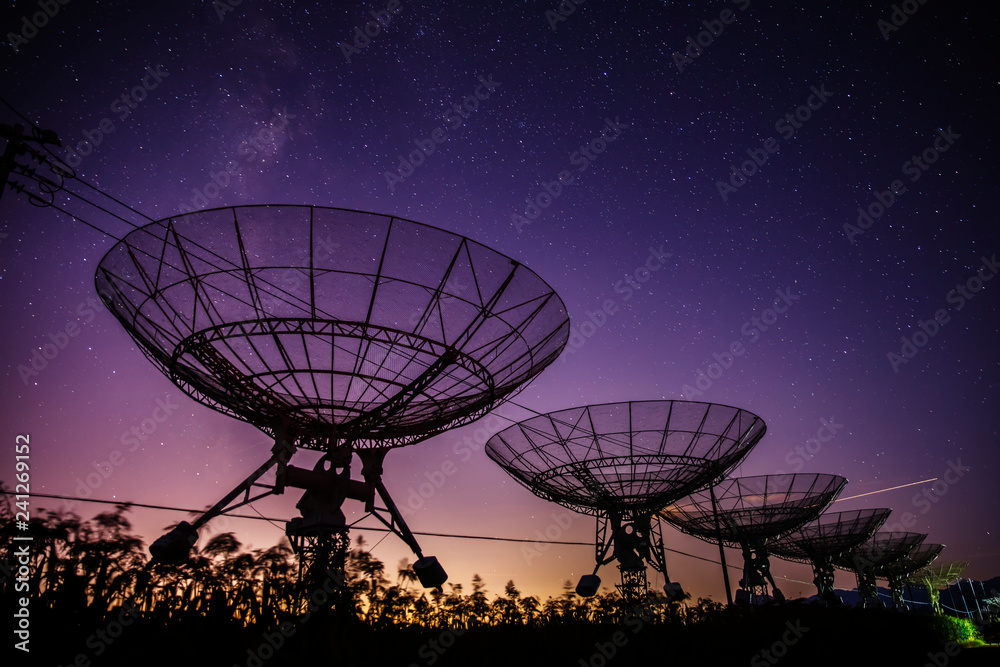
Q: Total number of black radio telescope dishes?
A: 6